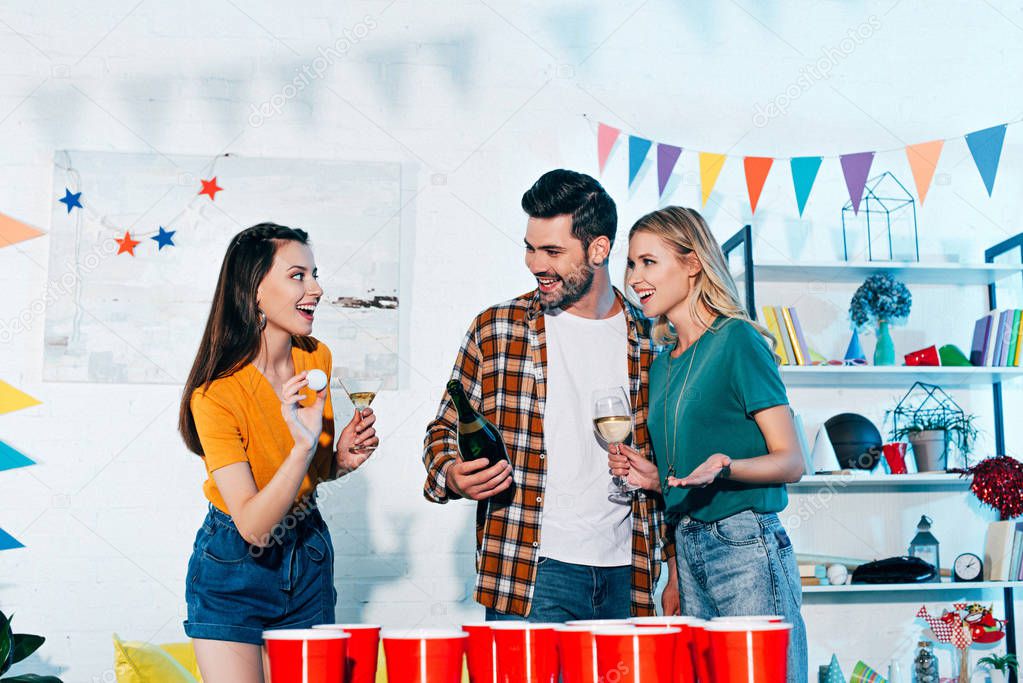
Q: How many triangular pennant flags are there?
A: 13